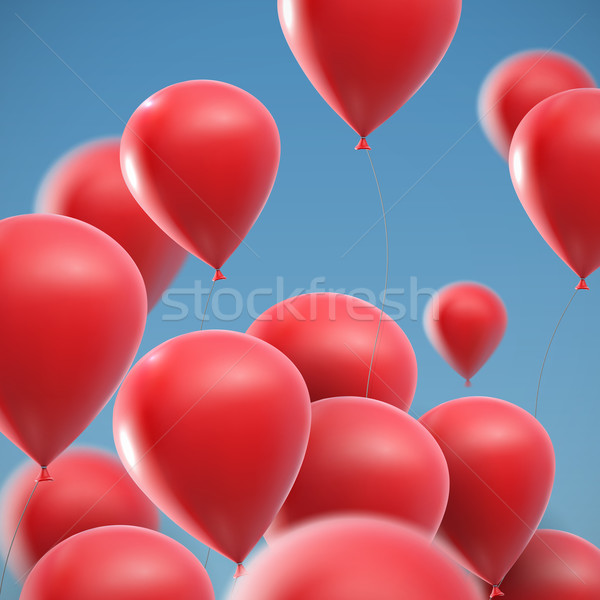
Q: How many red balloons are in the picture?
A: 15